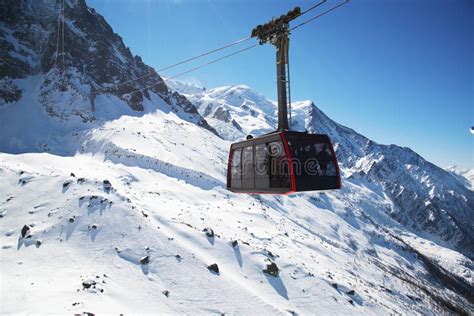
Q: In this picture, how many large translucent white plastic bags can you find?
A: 0